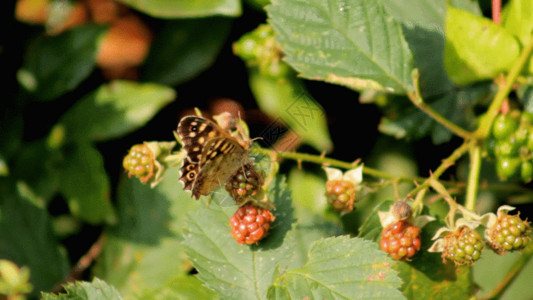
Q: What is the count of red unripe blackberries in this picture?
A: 2